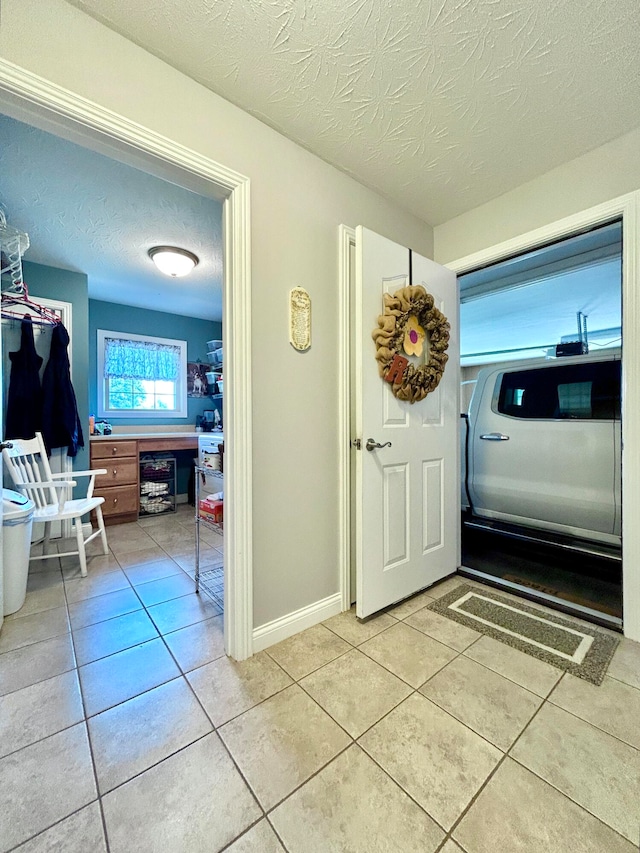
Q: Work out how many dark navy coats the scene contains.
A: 2